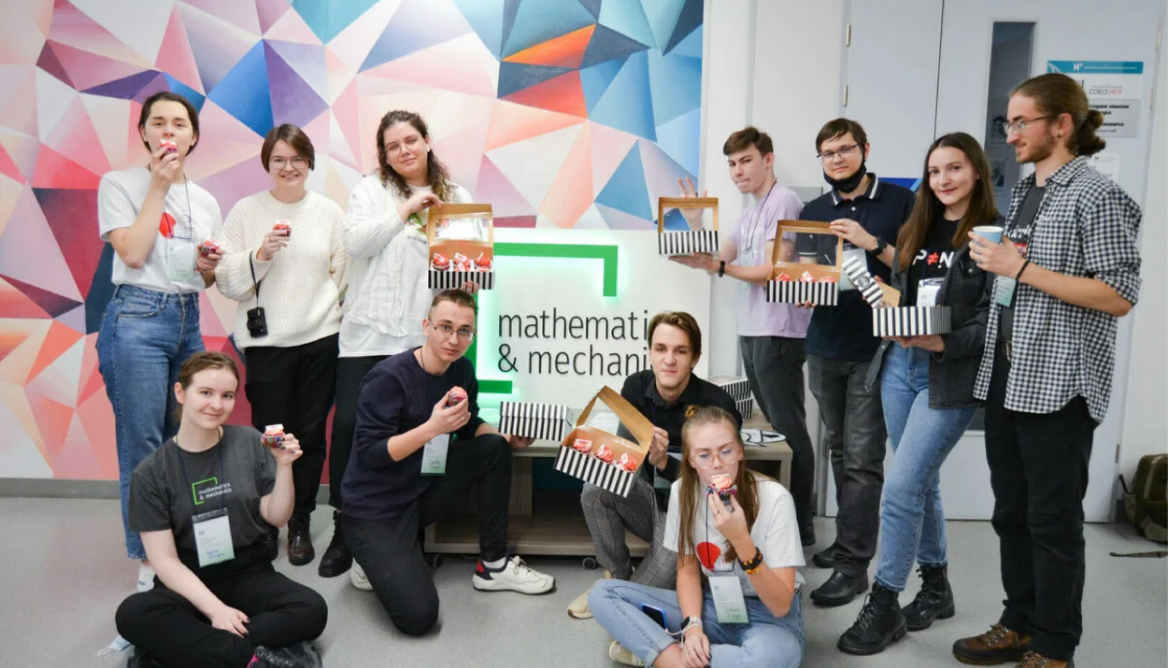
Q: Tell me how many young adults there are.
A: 11